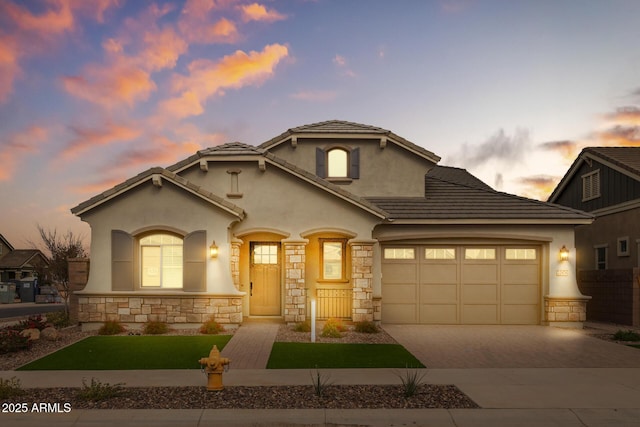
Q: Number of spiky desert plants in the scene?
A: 2